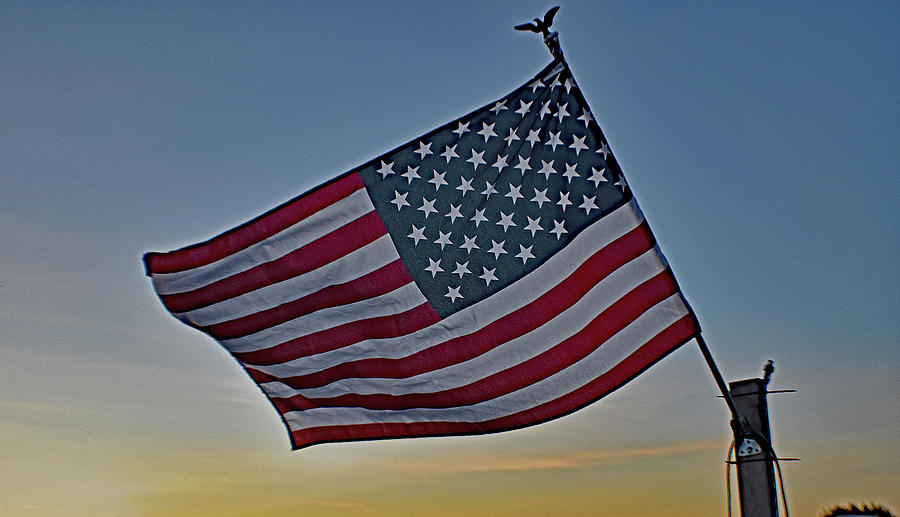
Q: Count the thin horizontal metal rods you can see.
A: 2